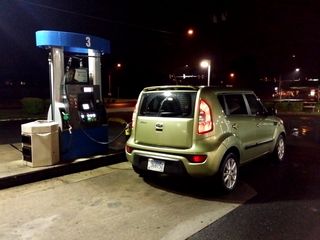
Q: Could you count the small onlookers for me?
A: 0